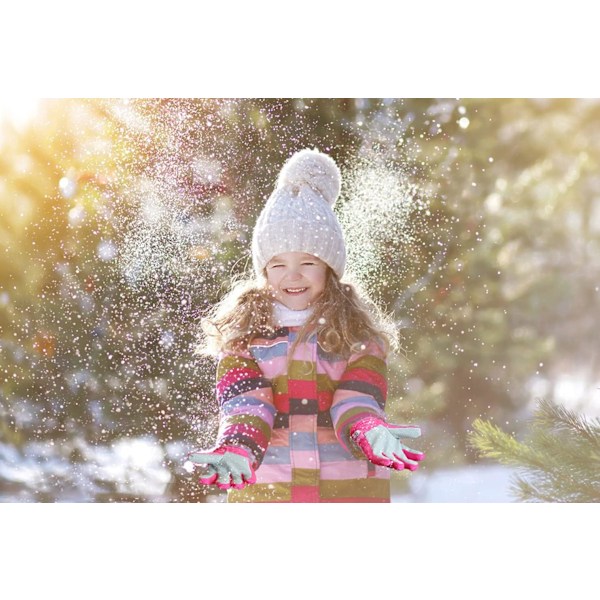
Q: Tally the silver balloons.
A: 0